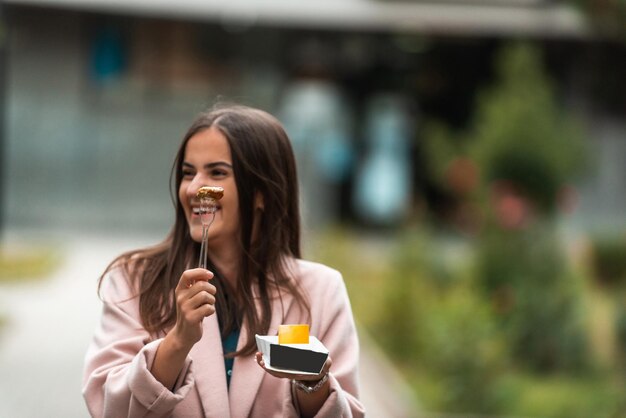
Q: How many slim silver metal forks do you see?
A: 1